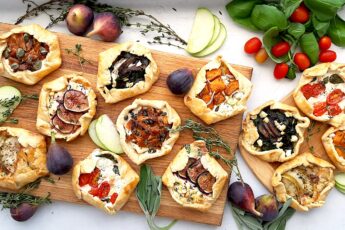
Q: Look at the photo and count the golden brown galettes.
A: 12